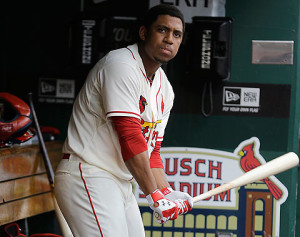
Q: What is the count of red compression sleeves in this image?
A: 2